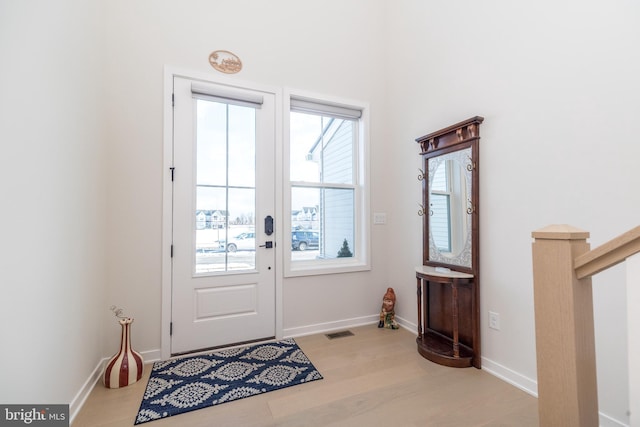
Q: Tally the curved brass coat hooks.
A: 4